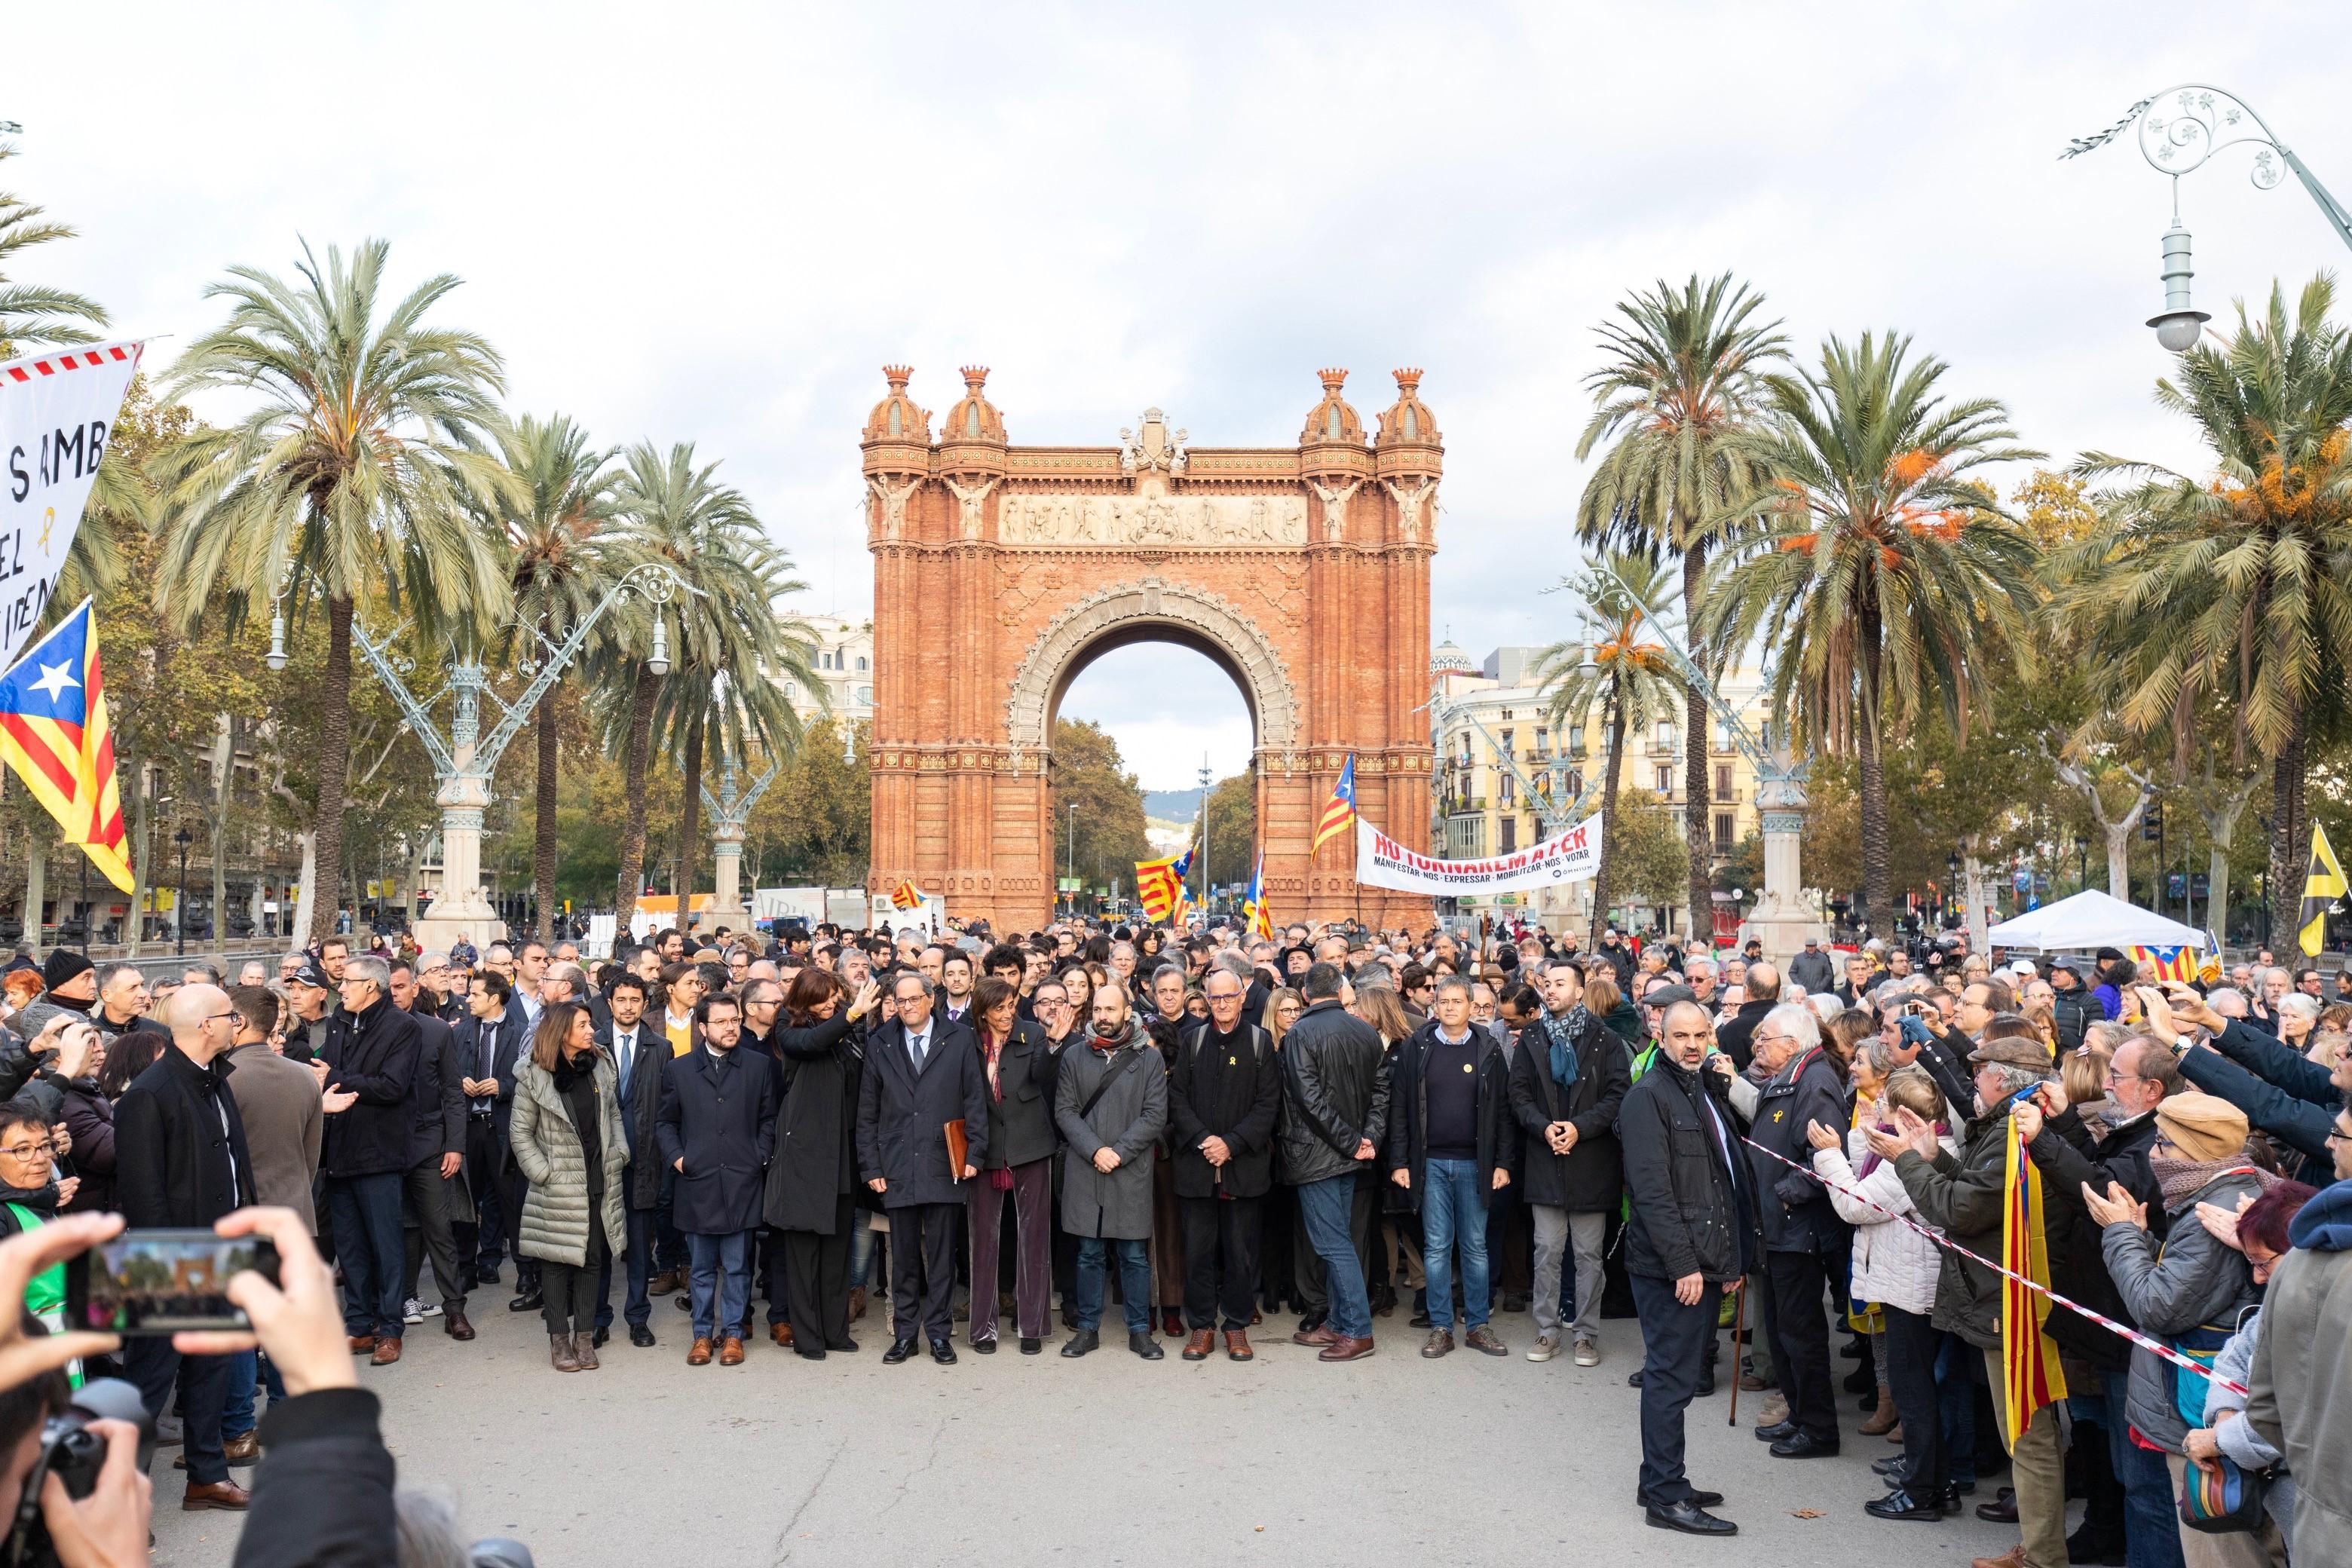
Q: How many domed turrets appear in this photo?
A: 4